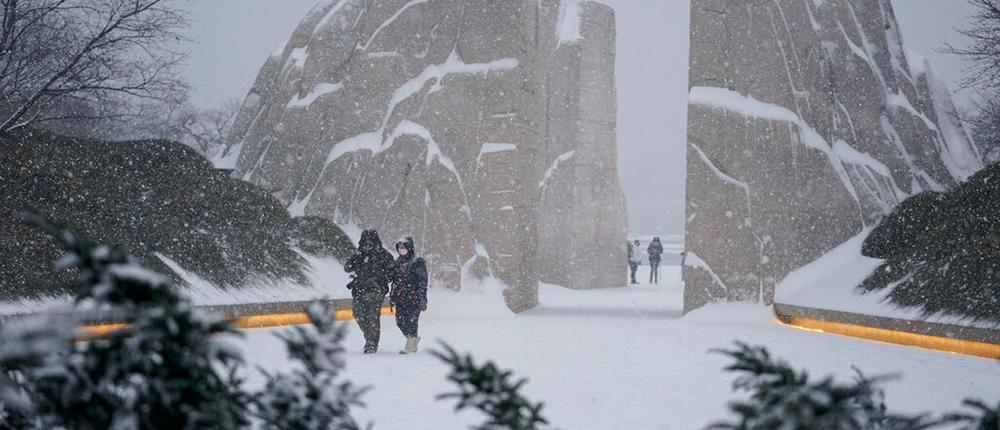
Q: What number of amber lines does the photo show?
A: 2